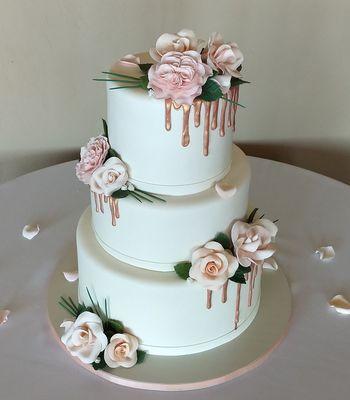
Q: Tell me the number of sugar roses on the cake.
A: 9